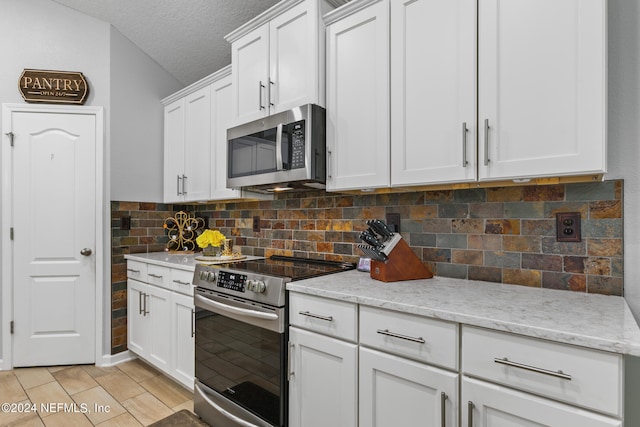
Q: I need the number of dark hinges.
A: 3